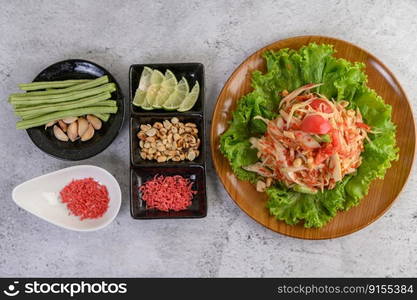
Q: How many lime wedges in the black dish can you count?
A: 5